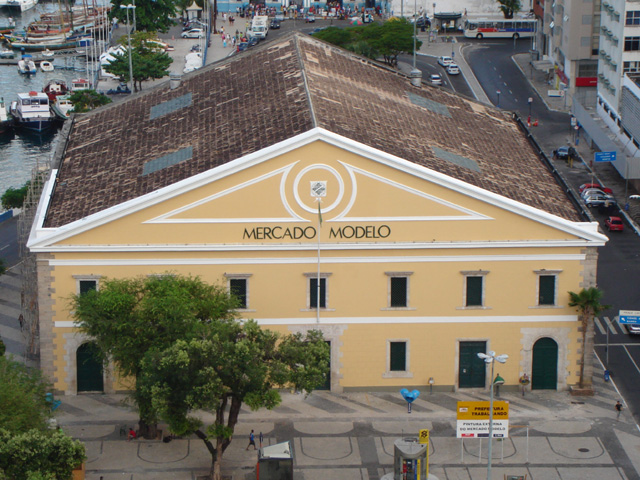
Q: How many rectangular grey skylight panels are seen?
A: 4